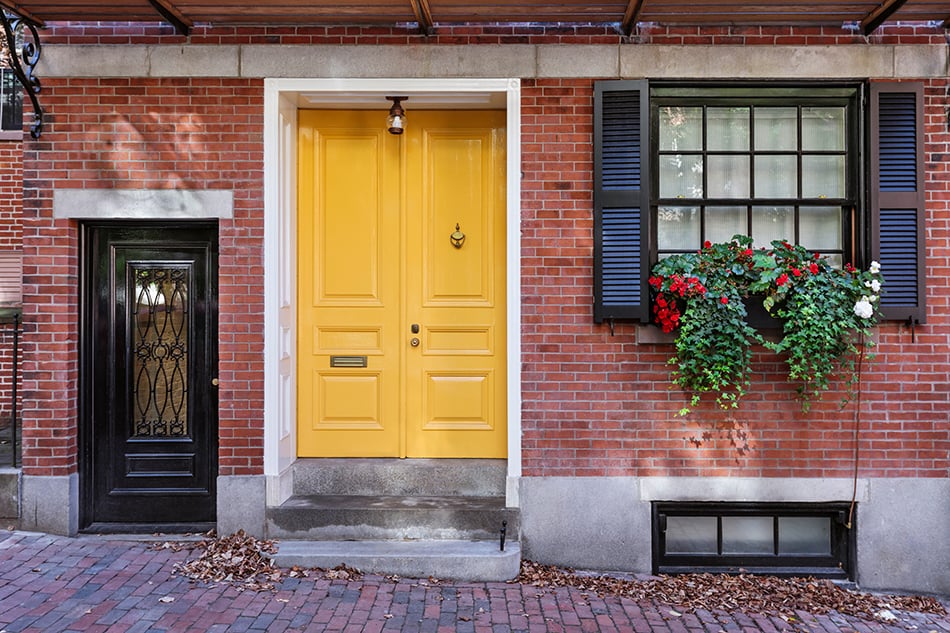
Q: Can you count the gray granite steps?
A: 3